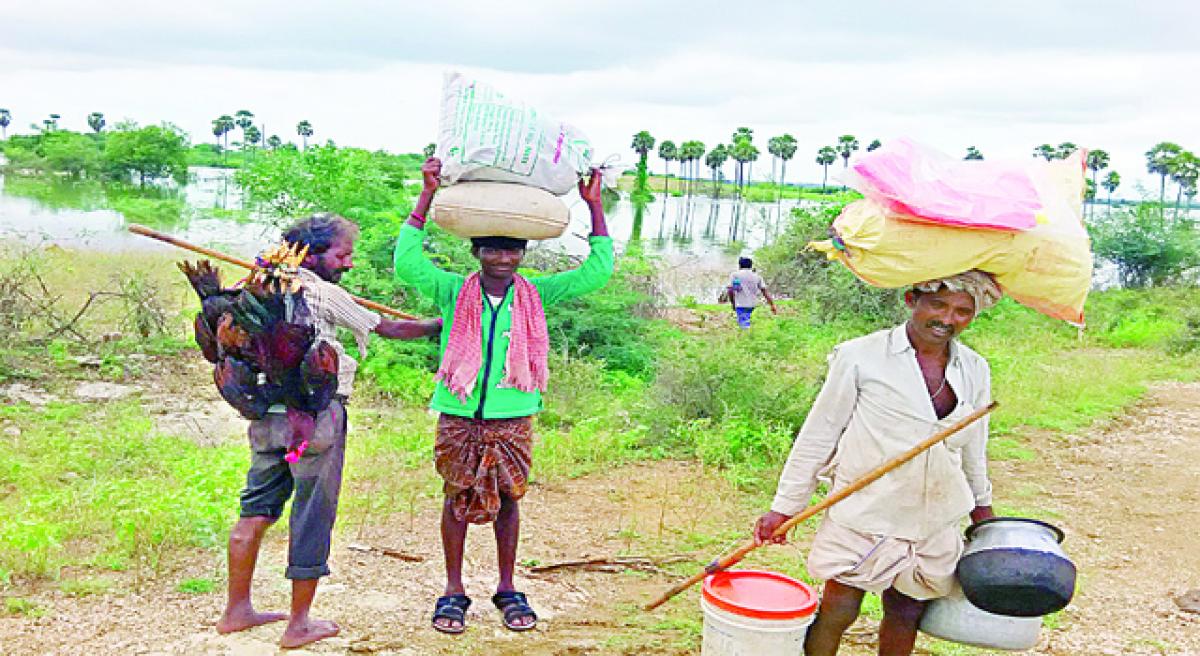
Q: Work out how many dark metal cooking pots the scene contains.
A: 1